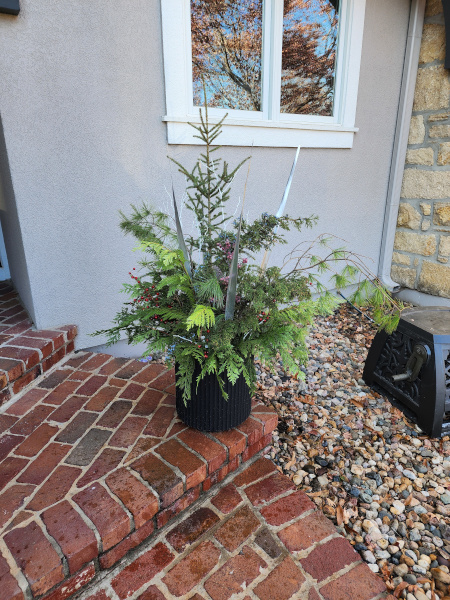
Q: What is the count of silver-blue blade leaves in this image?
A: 3